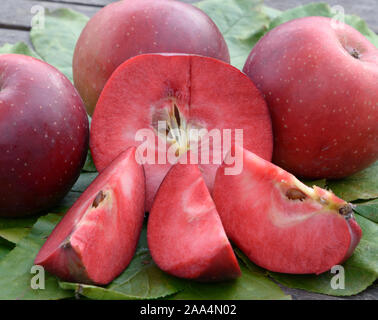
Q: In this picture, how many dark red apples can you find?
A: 3